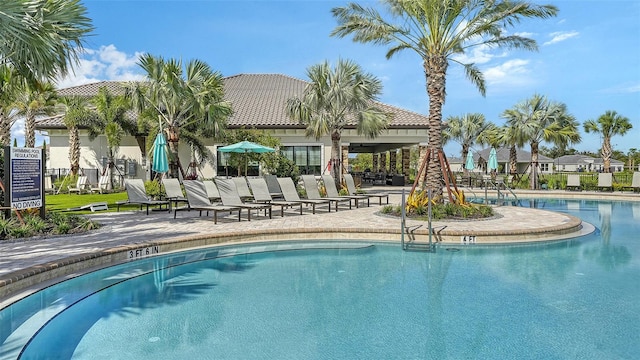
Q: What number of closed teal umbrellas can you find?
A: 3